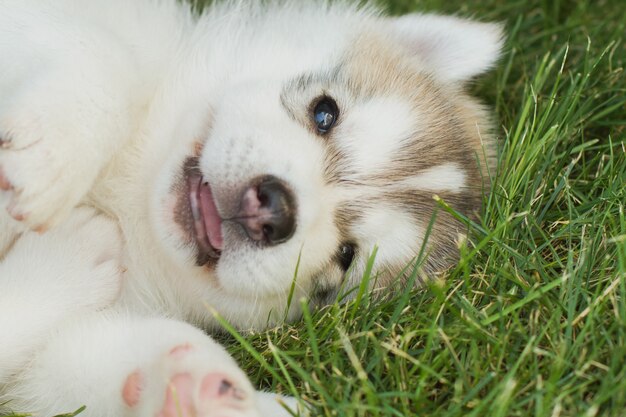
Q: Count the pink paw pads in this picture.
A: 4